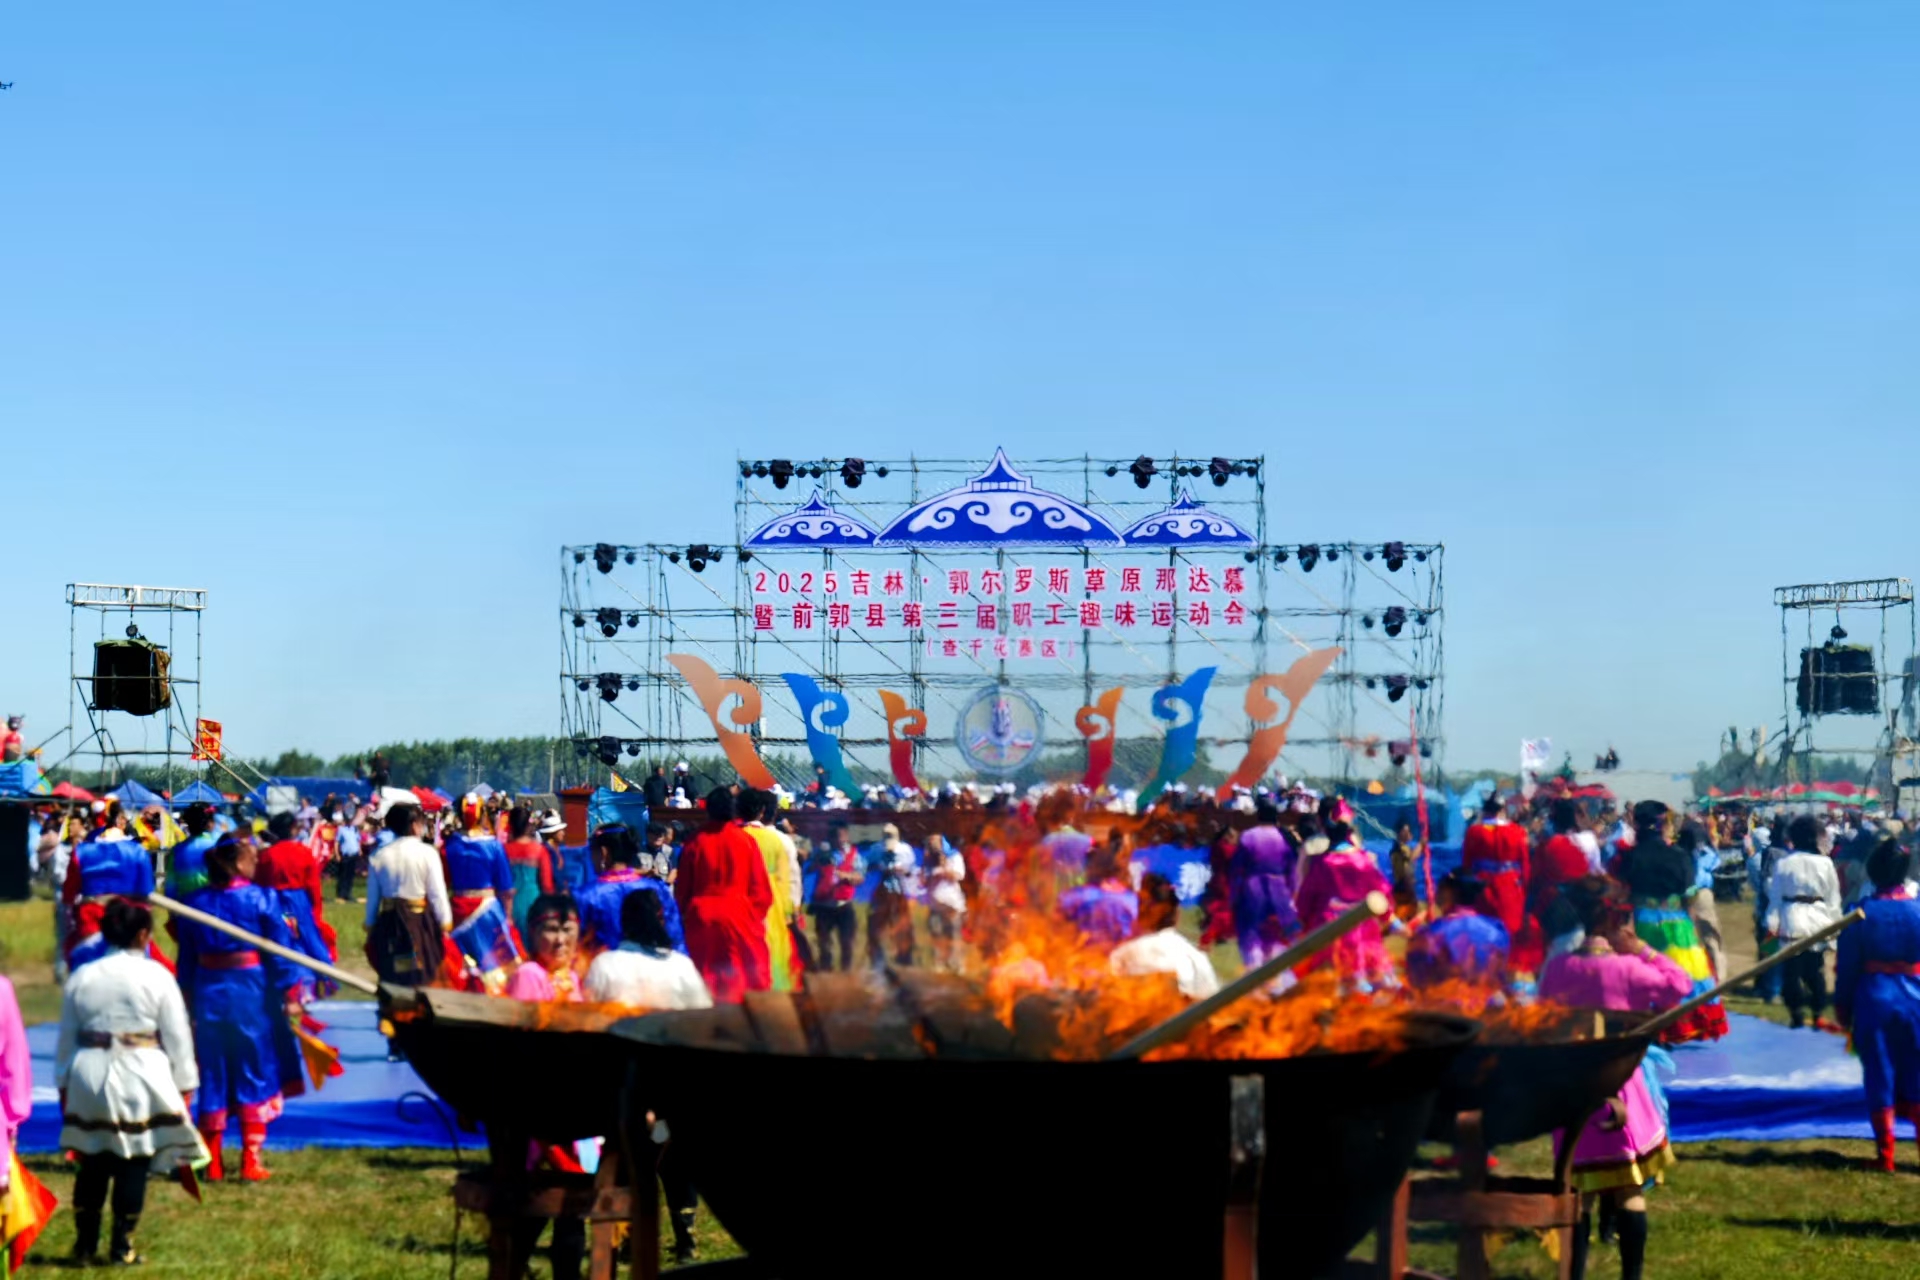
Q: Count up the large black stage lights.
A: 14